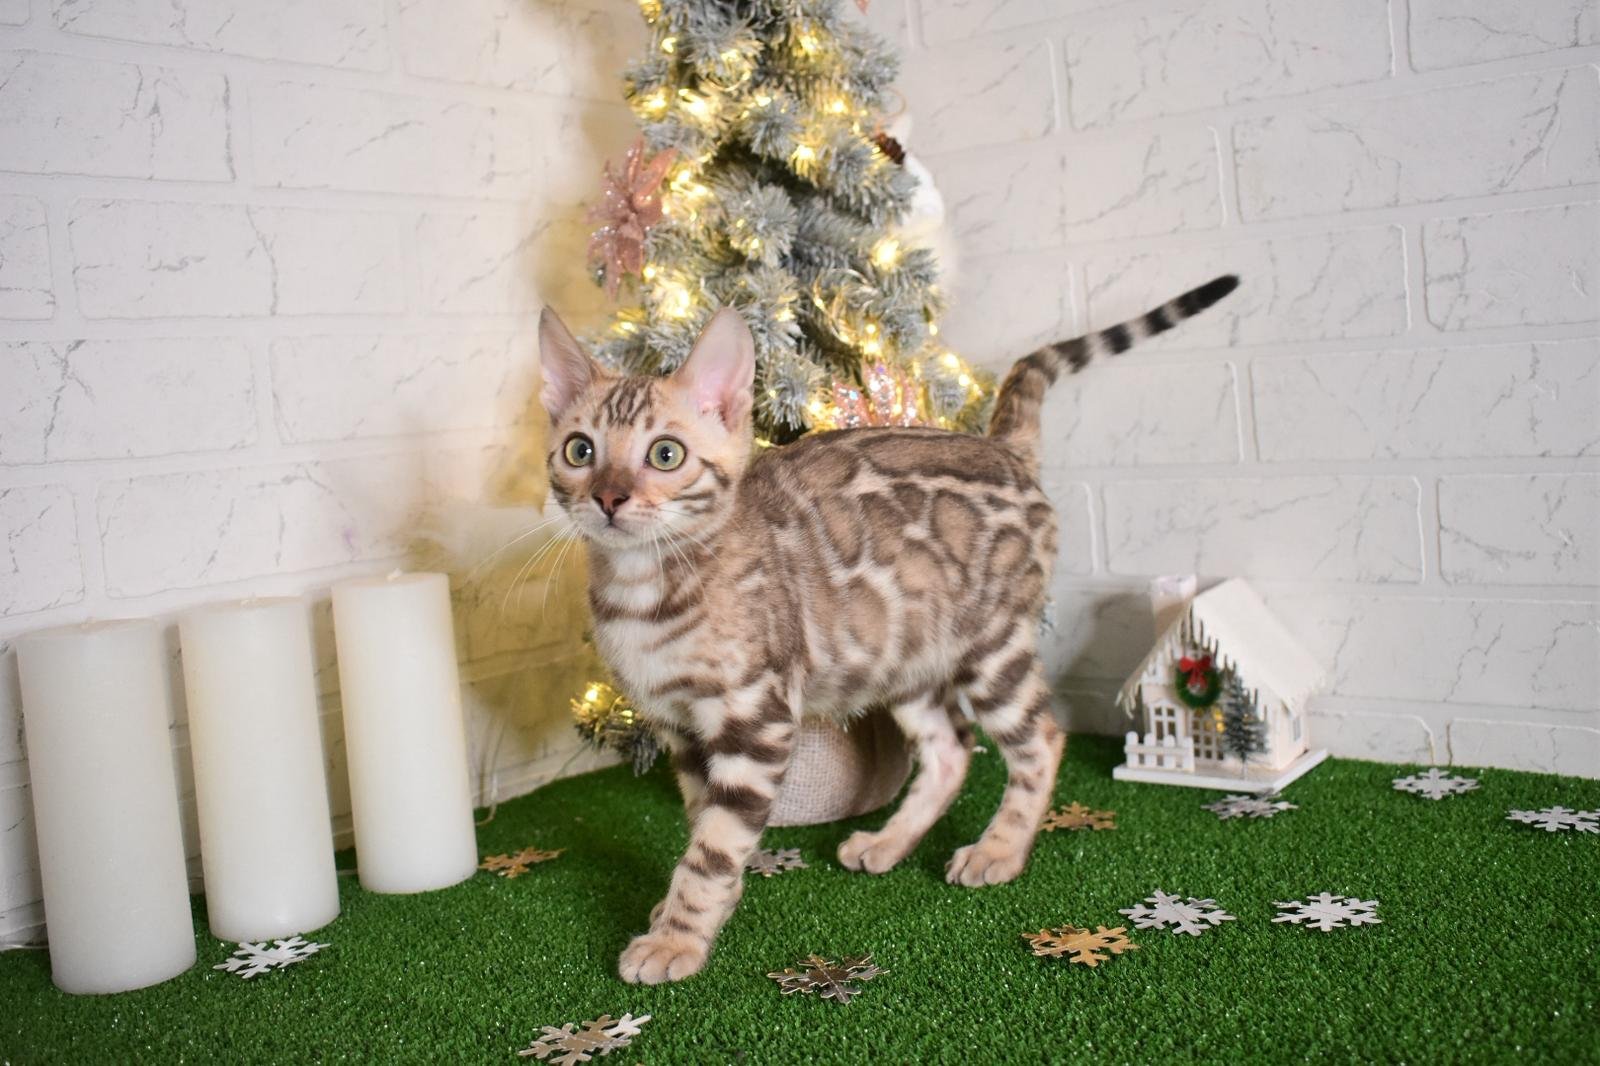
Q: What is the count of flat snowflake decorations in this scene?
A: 12